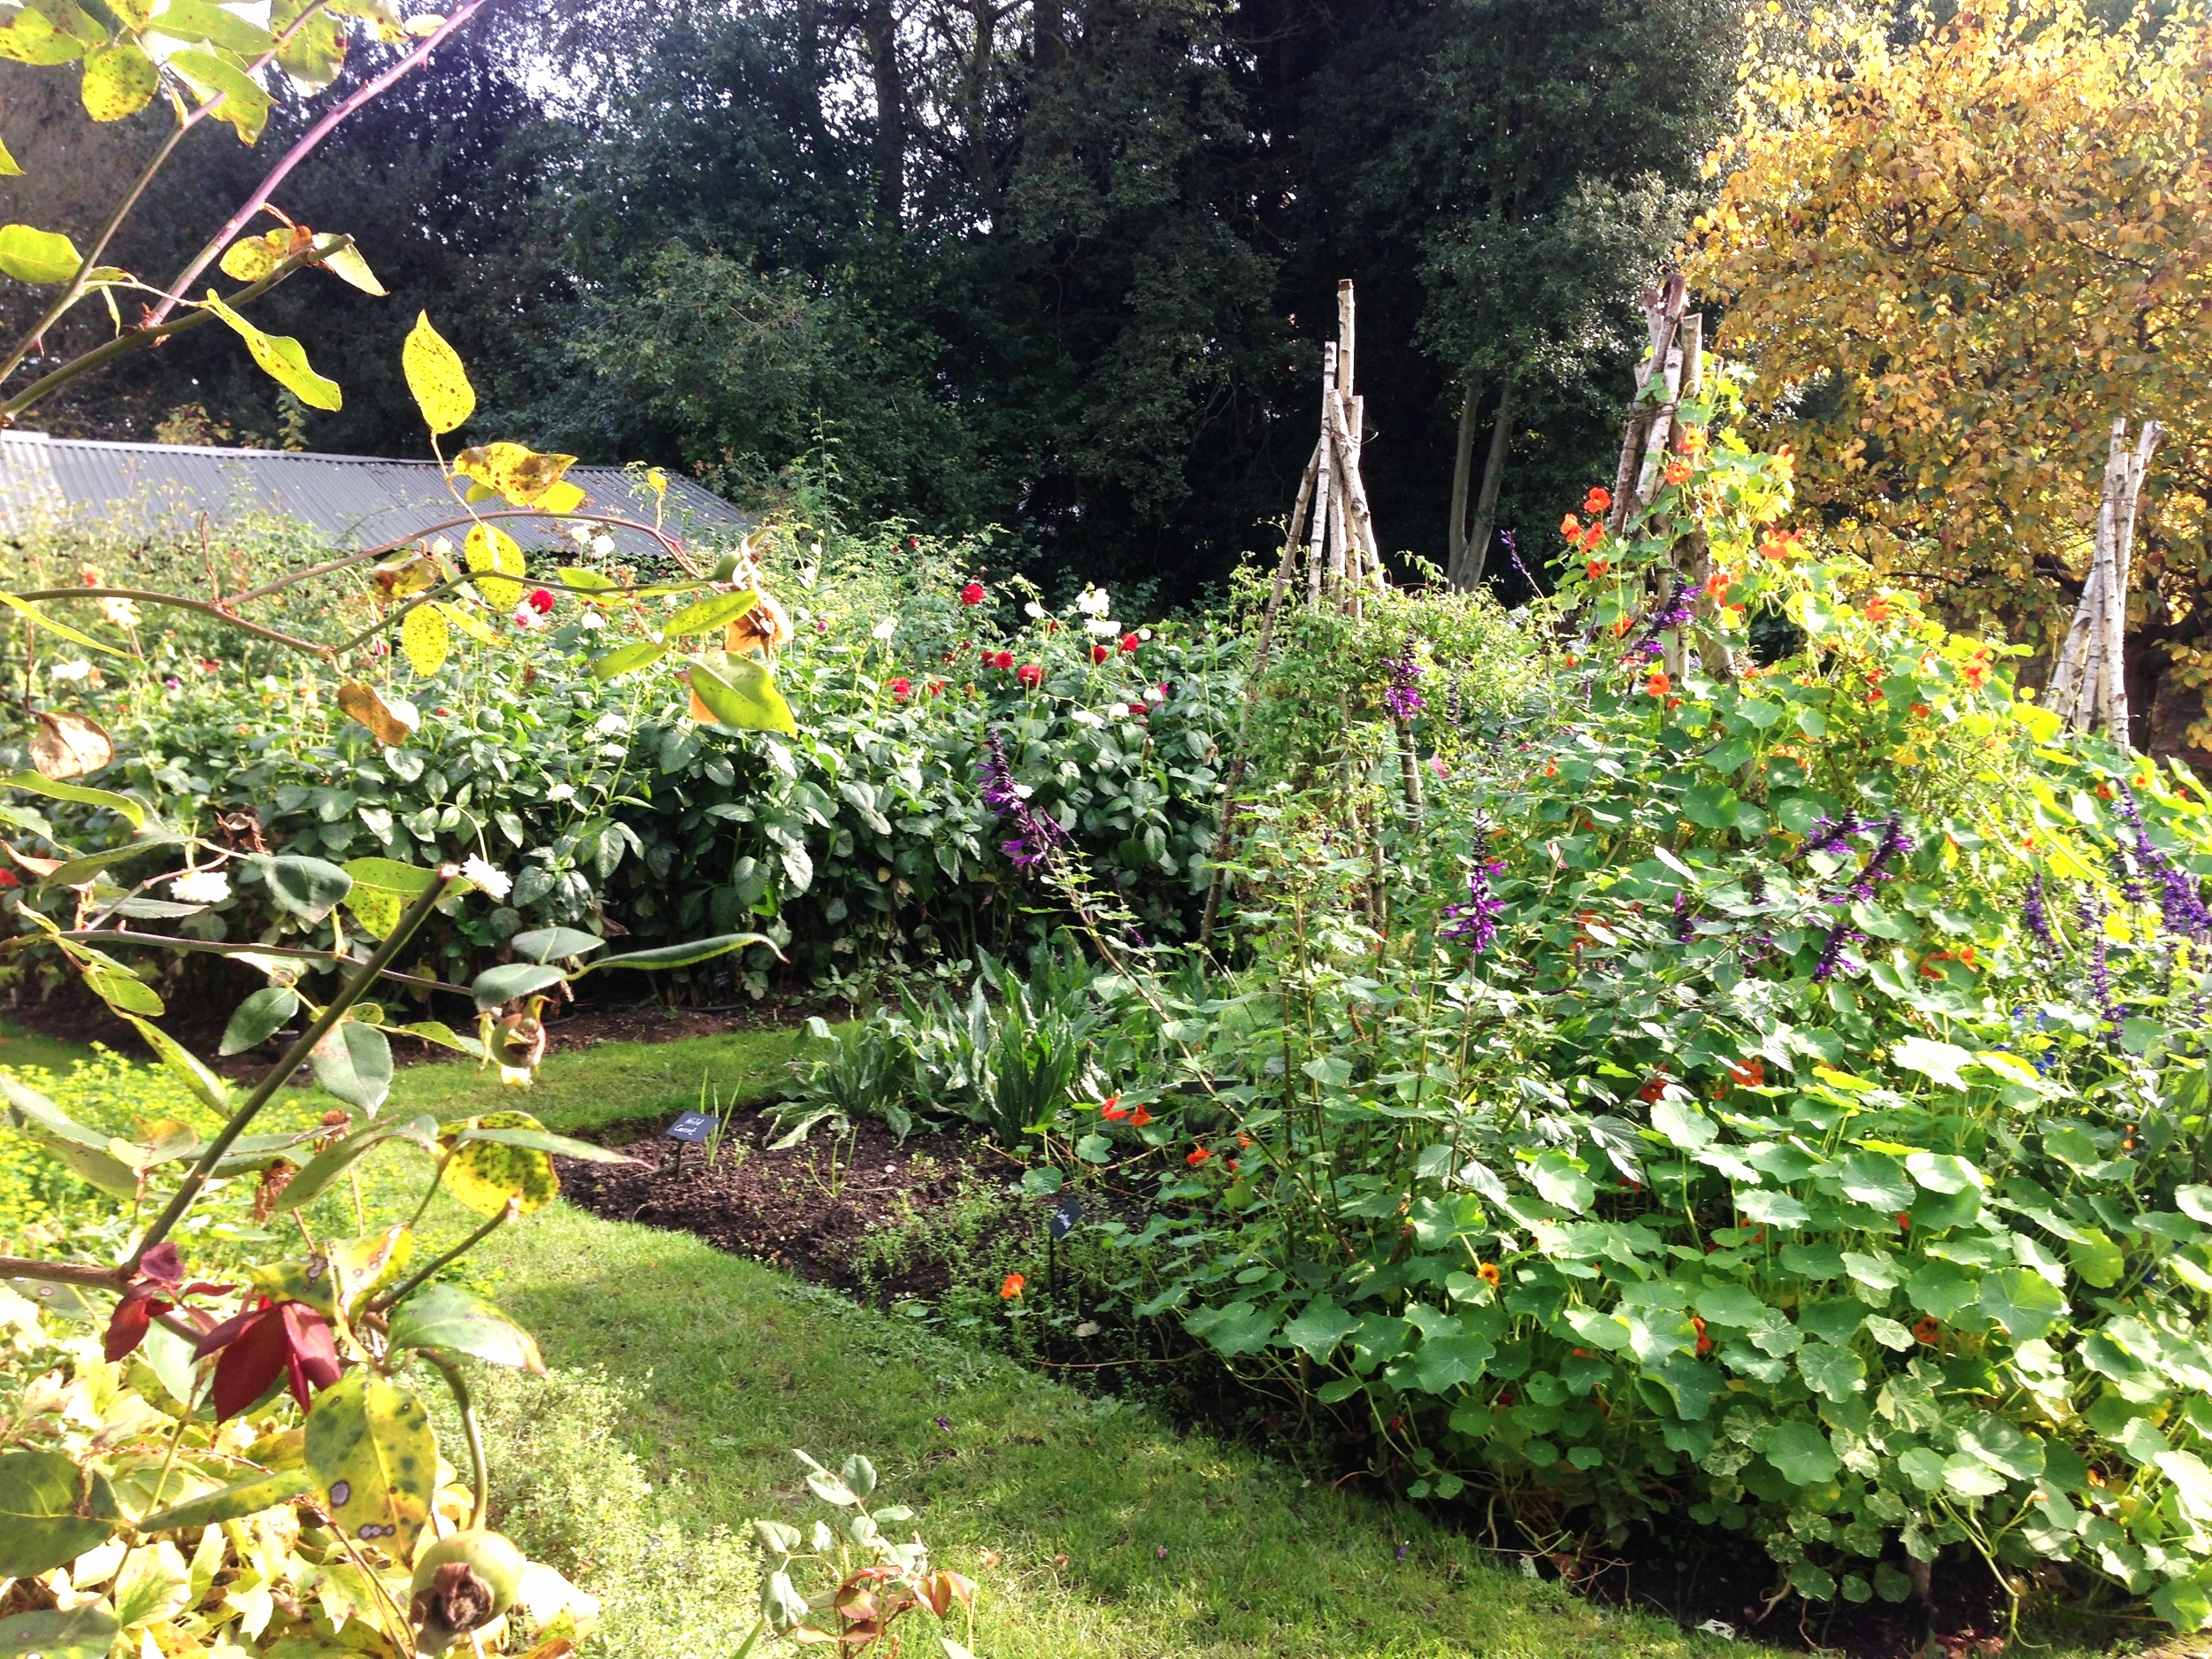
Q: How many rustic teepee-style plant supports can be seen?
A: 3